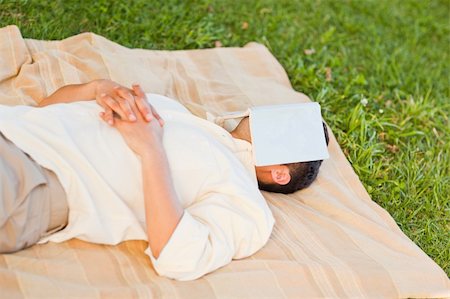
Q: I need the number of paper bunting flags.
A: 0